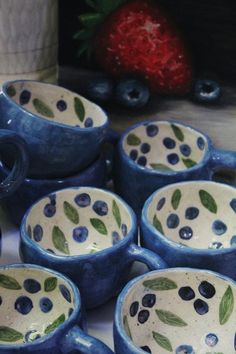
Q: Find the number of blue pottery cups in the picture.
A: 7